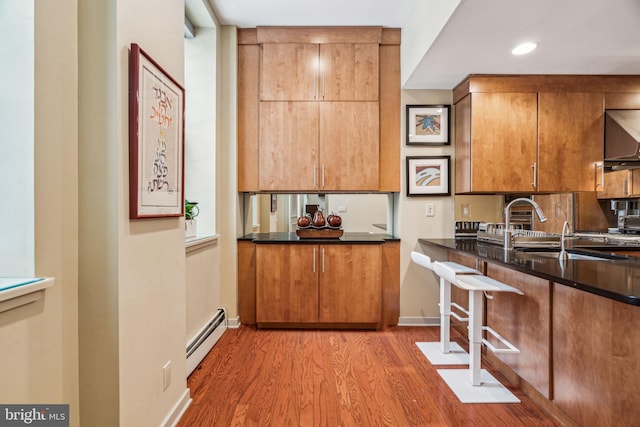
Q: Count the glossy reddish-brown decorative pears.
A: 1